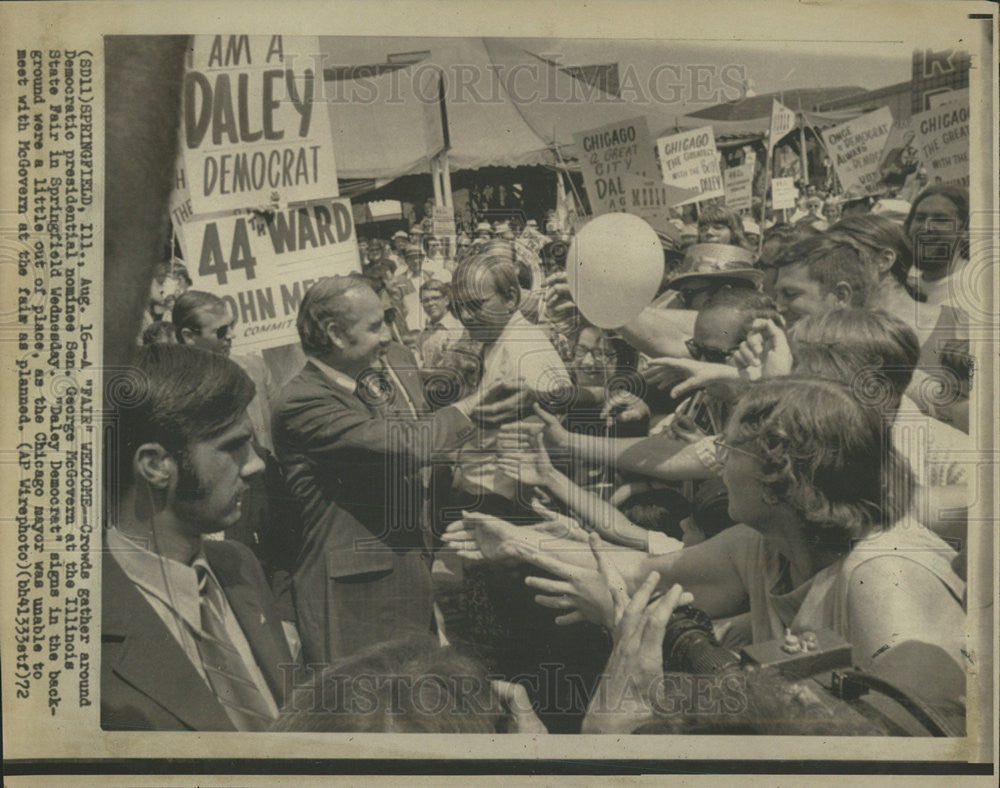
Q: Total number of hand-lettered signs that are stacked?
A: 2